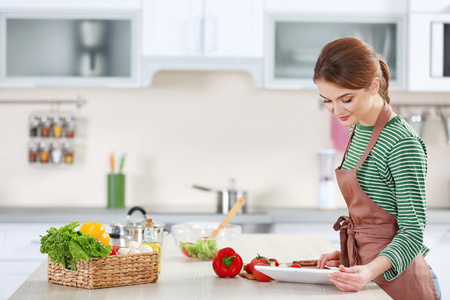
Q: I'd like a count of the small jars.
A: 8